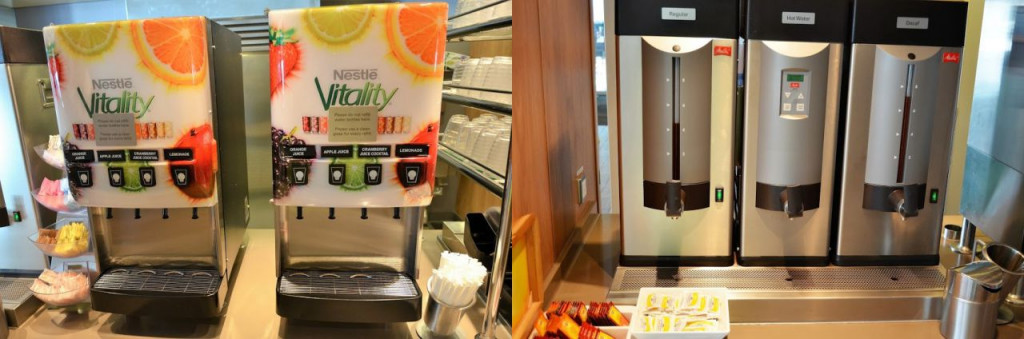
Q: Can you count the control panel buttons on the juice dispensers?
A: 8